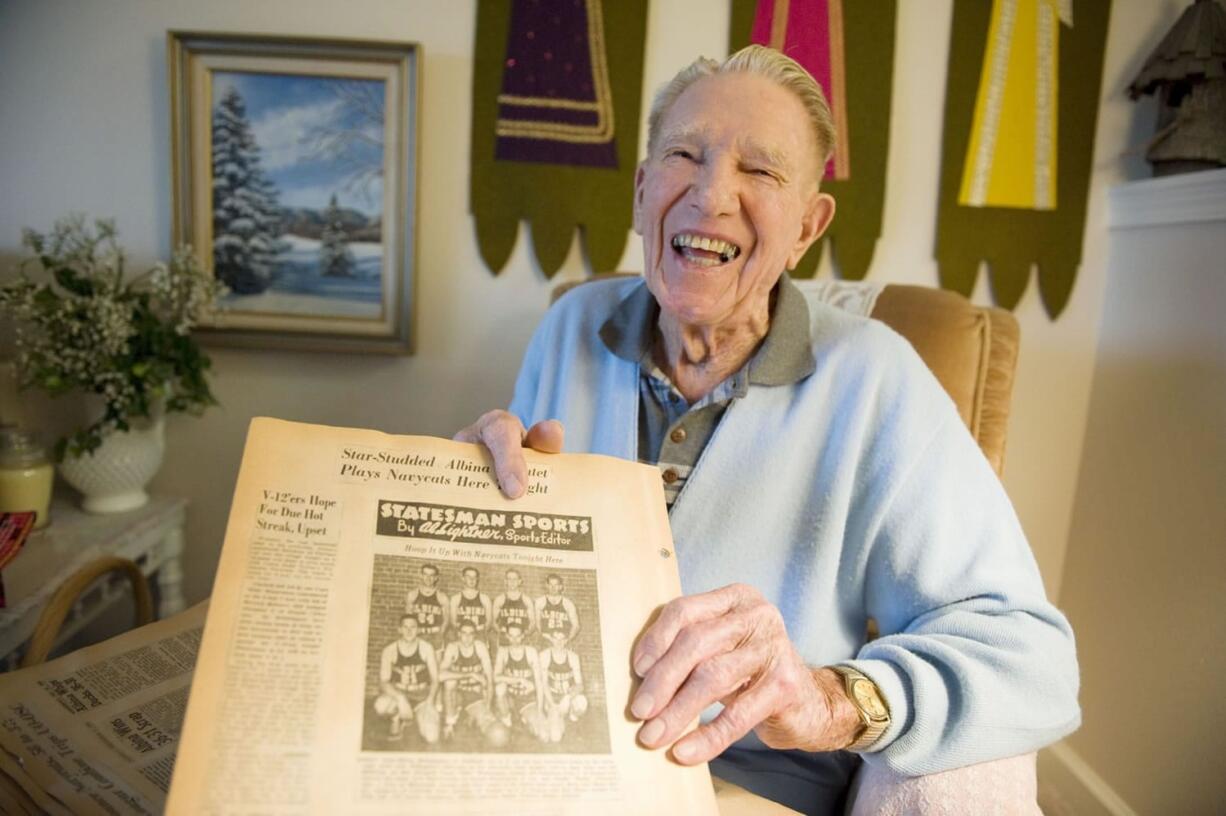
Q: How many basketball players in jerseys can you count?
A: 8